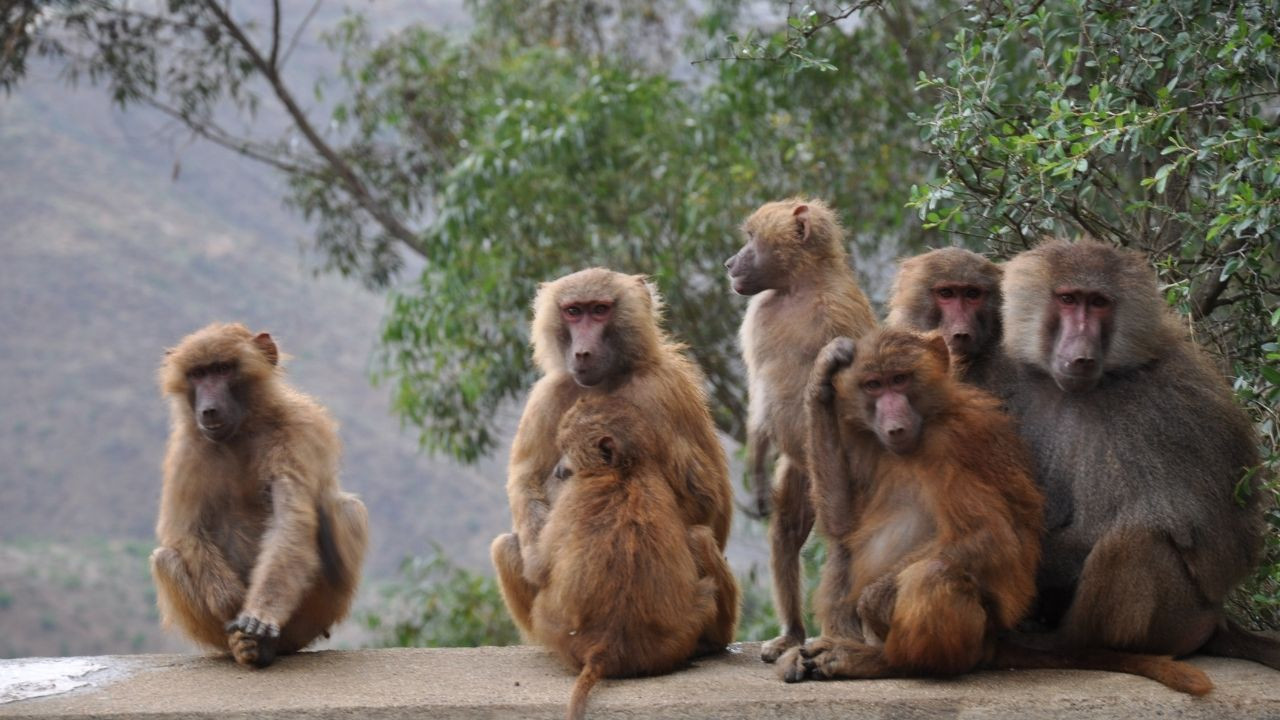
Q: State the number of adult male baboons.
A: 1